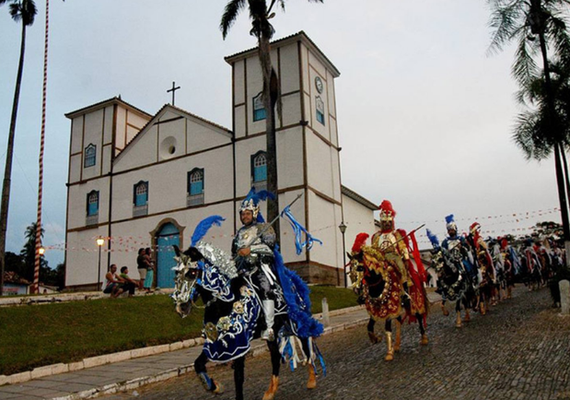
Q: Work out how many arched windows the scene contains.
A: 7